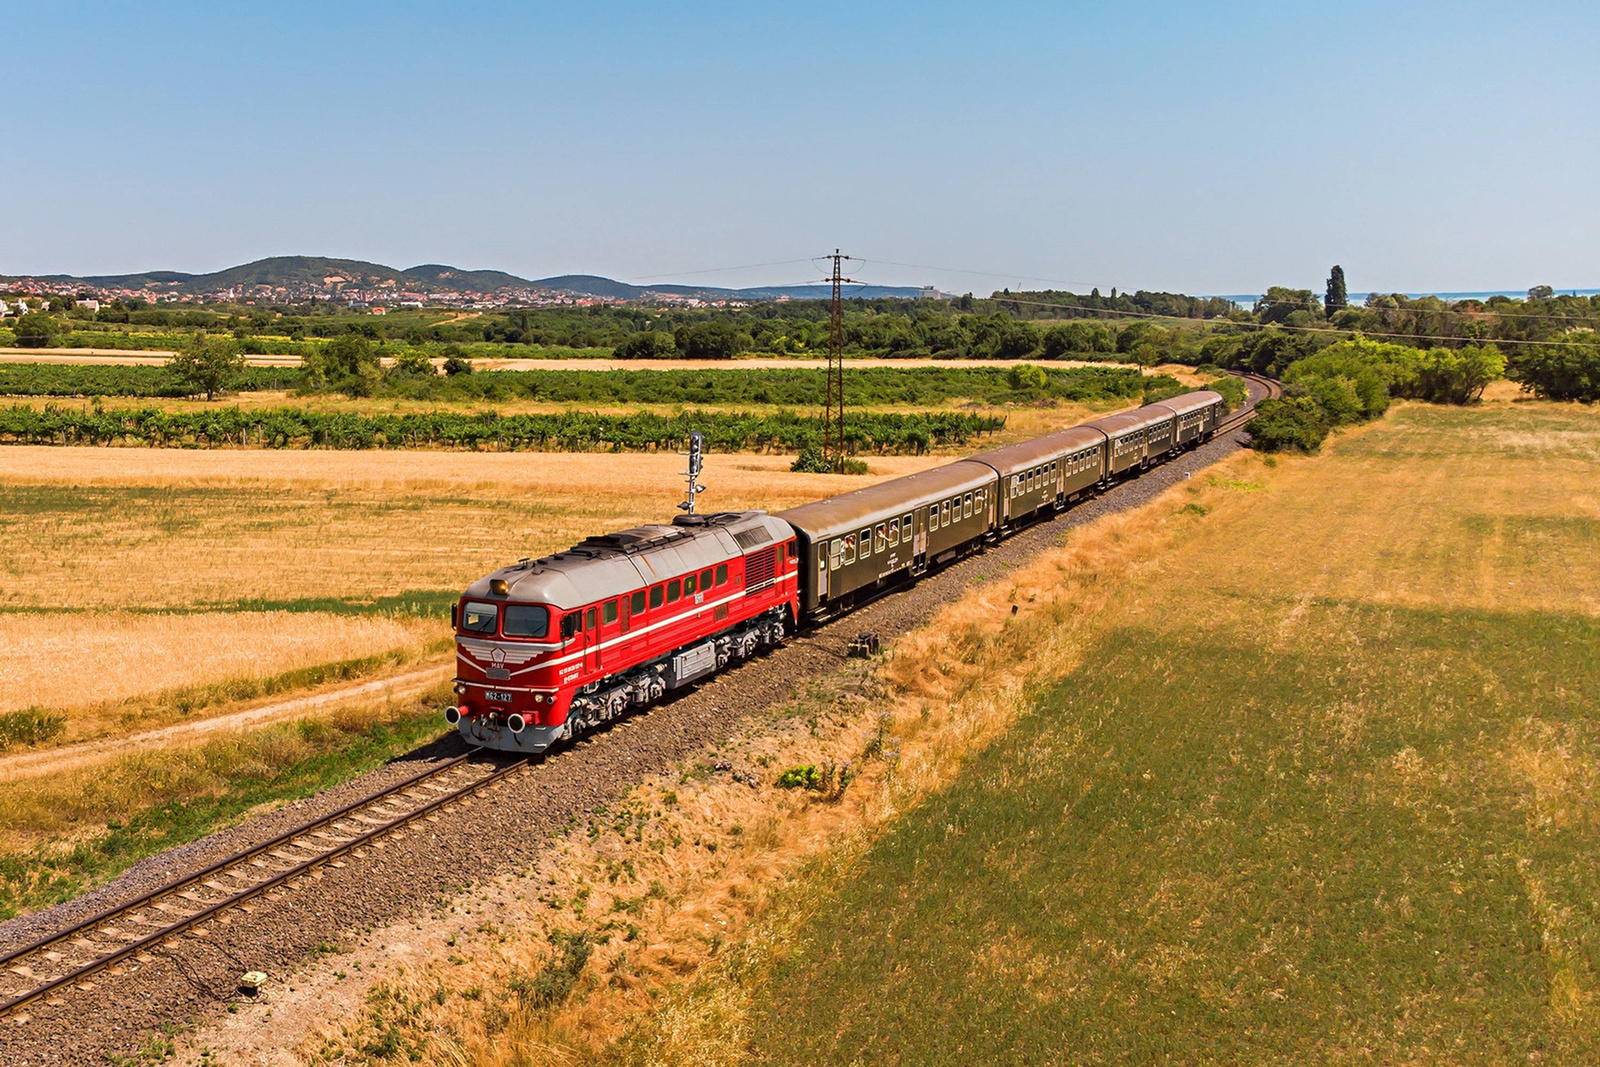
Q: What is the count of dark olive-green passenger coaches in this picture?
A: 4